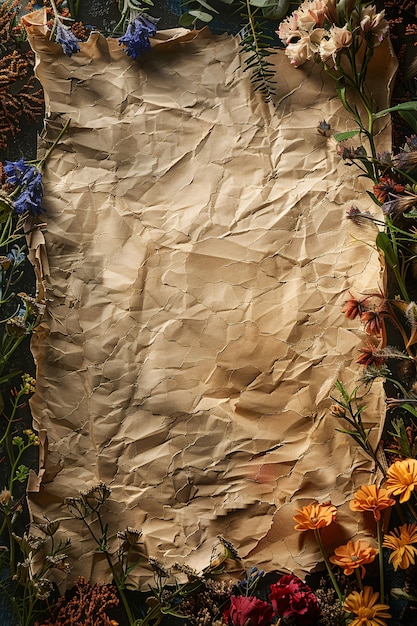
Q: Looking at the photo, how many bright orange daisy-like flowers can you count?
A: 6